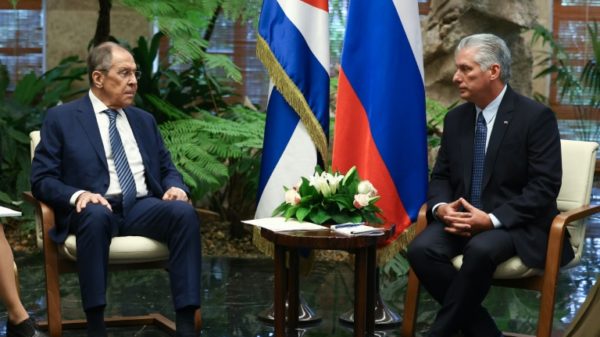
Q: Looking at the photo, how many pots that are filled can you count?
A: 1